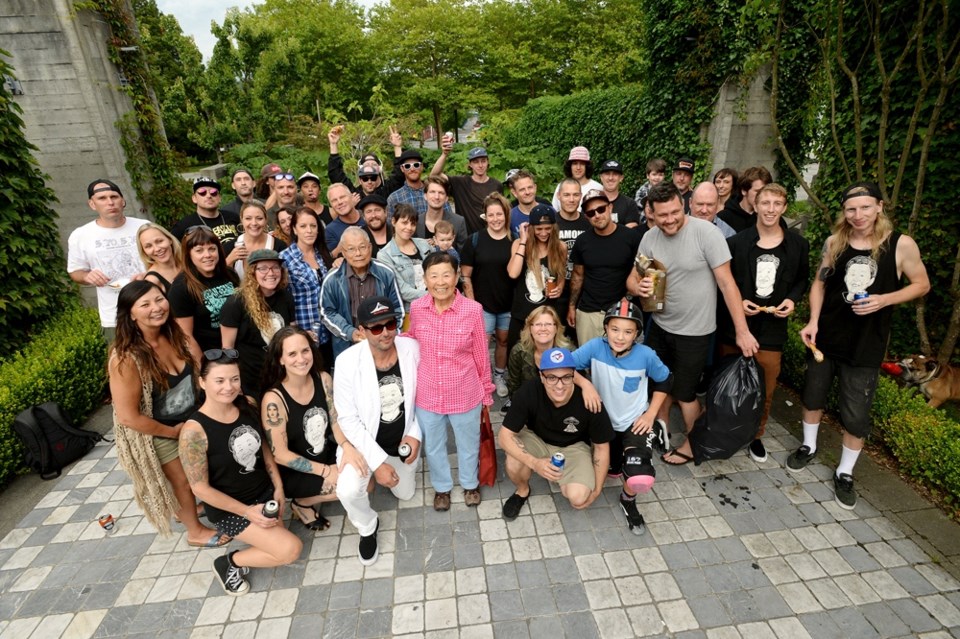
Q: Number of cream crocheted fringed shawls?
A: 1